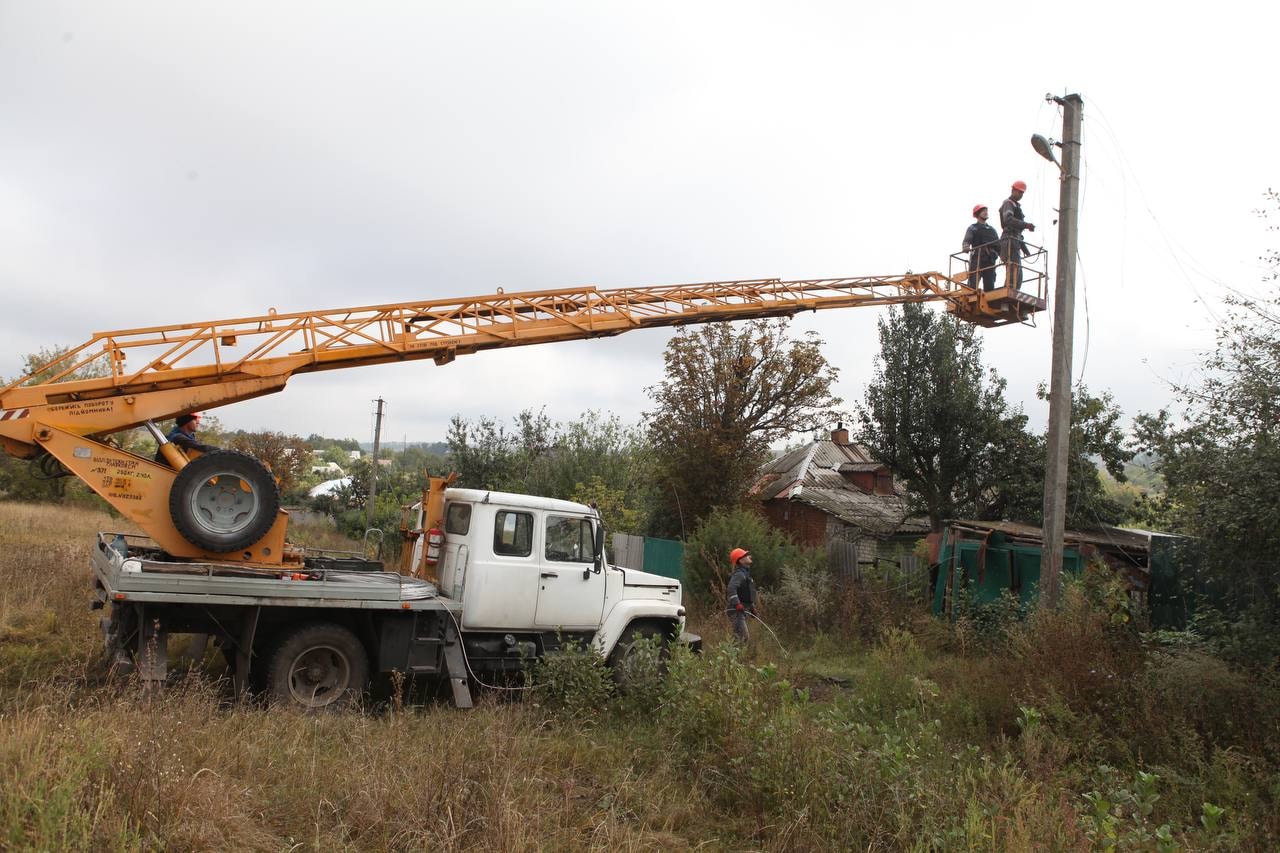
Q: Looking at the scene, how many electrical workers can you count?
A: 4